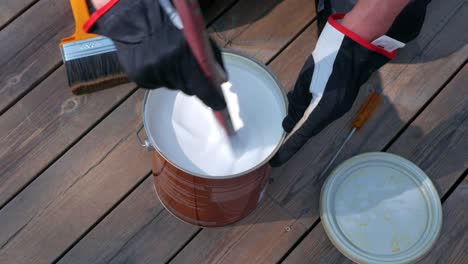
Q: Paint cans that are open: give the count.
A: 1